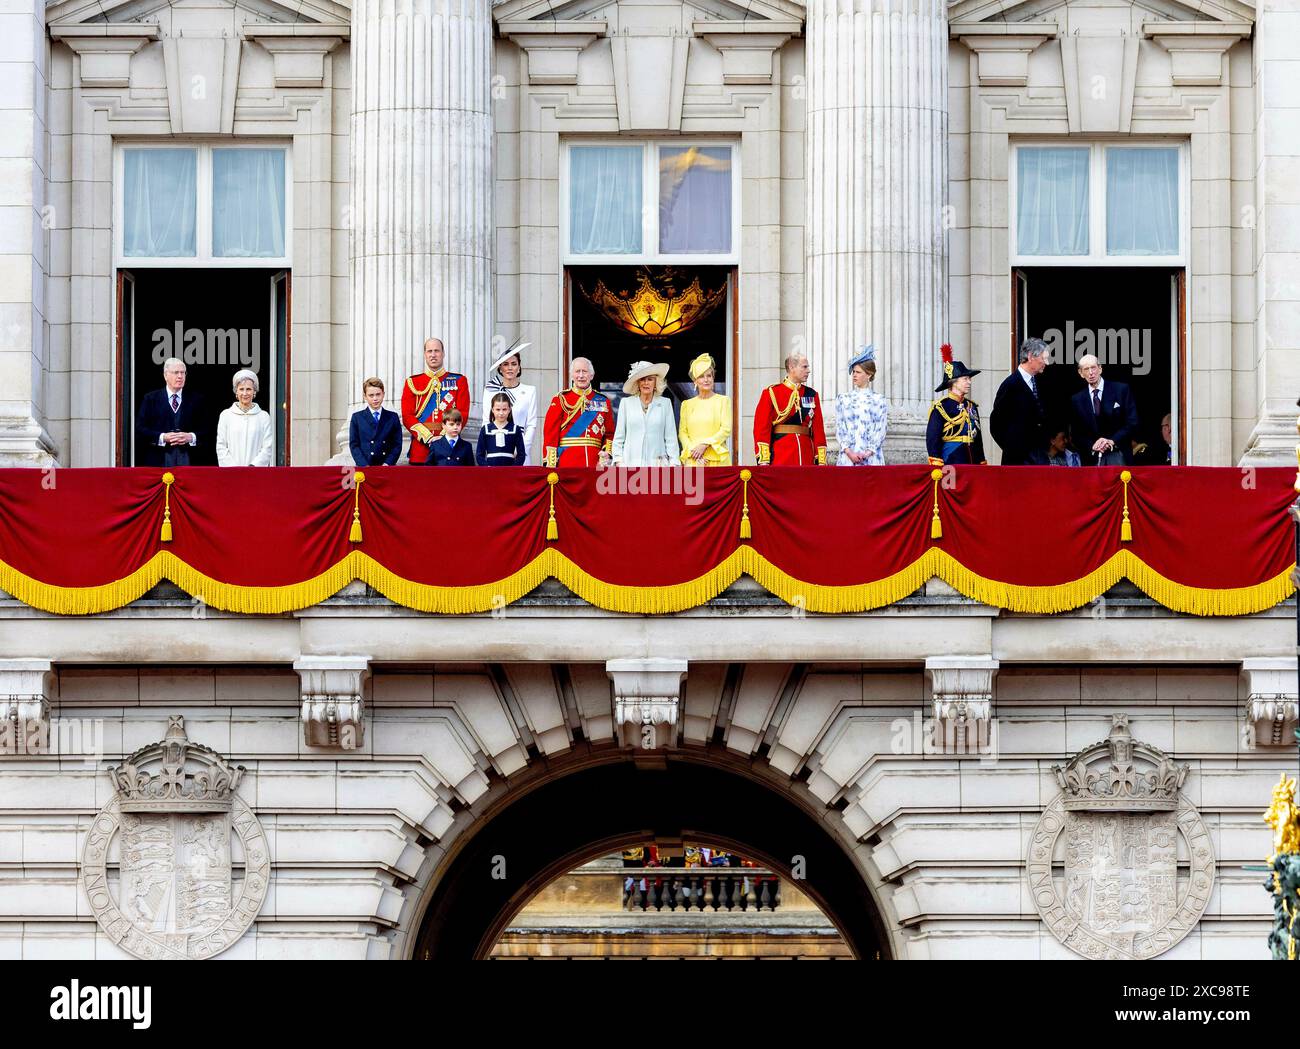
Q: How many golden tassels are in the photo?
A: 6